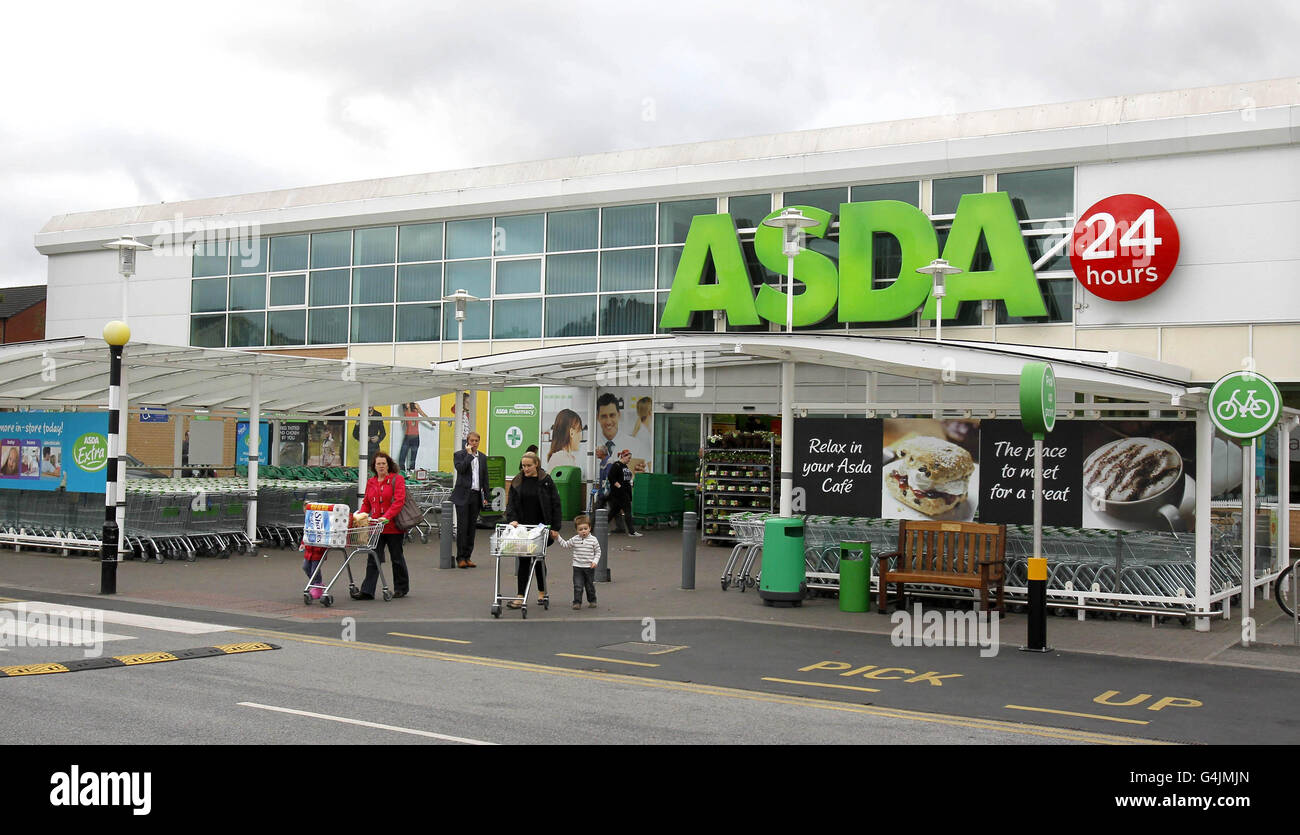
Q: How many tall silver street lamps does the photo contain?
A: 4